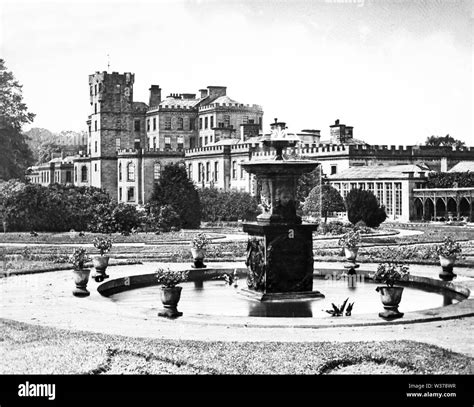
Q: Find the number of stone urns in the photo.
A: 7